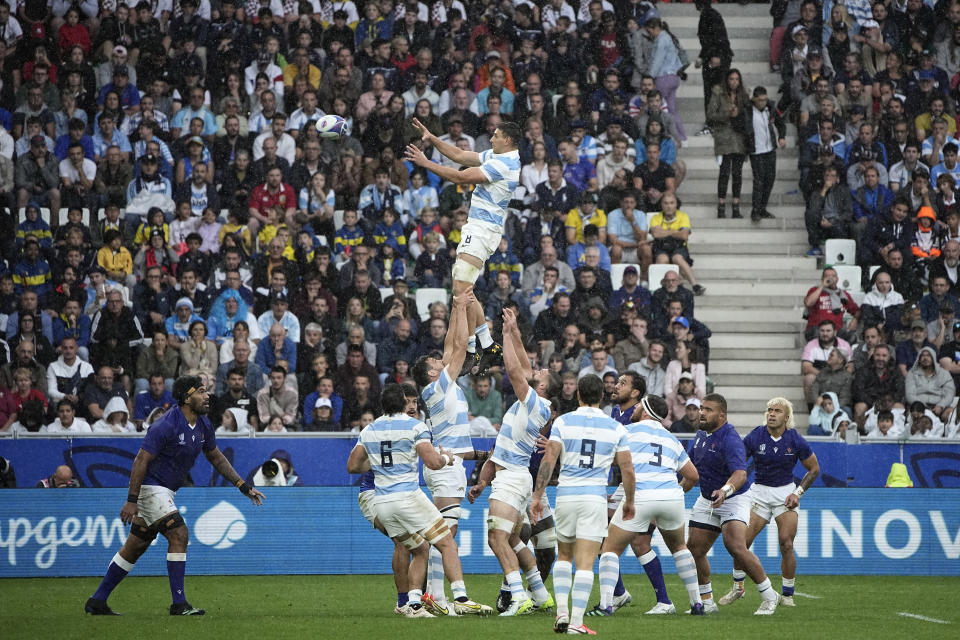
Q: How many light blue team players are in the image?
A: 6